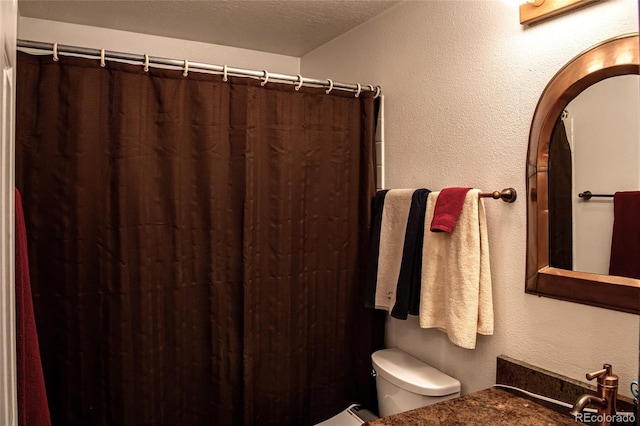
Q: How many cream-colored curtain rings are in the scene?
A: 11